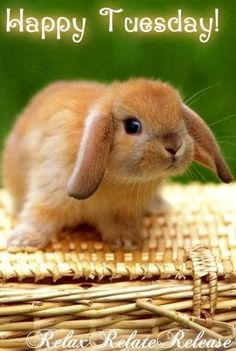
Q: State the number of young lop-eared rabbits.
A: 1